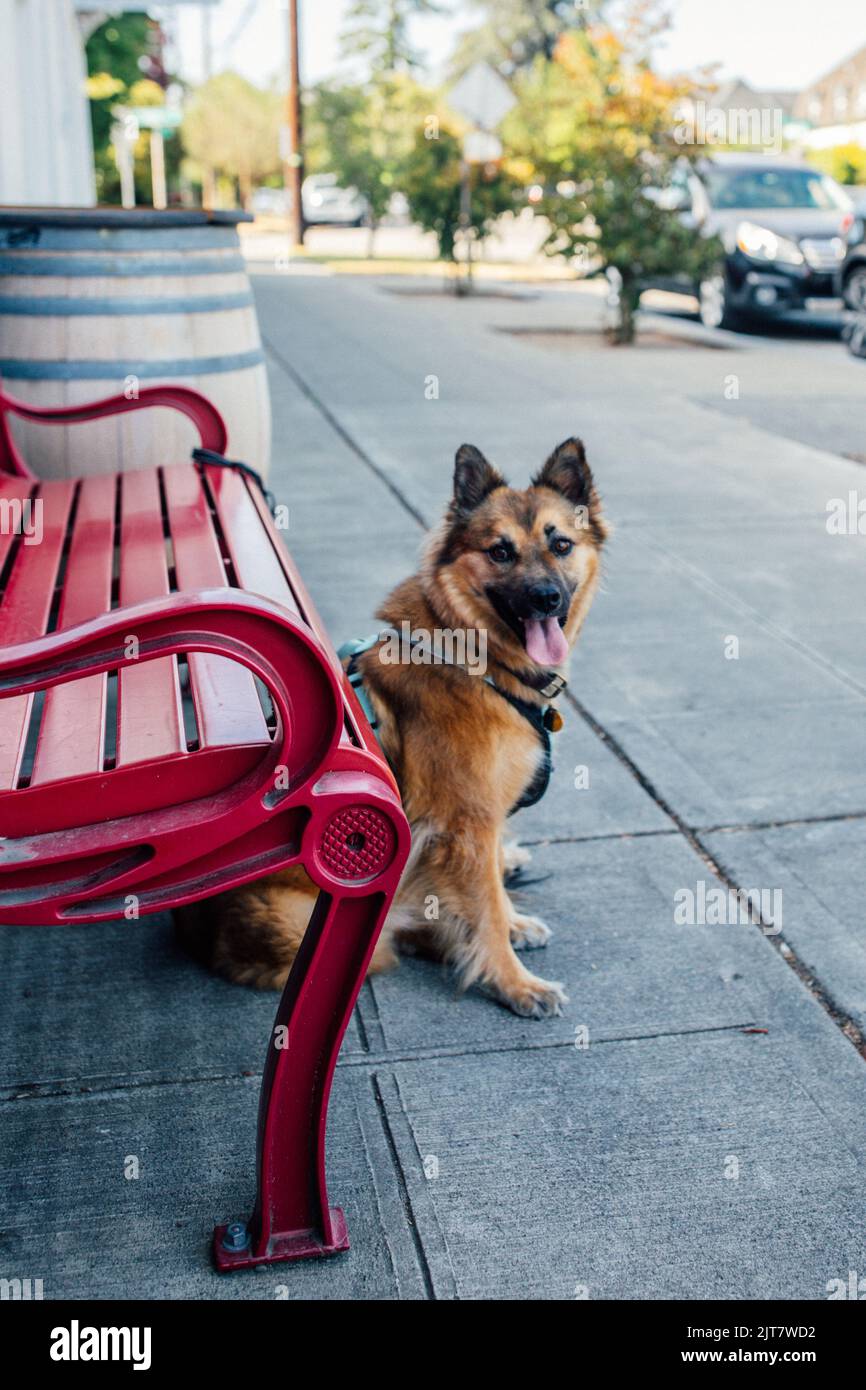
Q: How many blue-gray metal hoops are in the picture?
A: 4